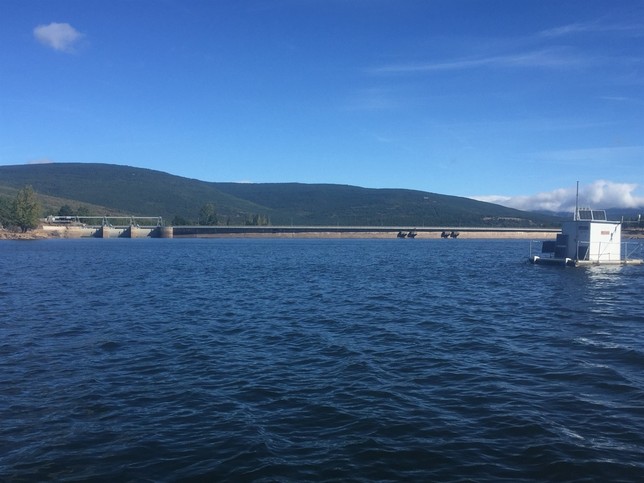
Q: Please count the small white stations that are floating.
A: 1